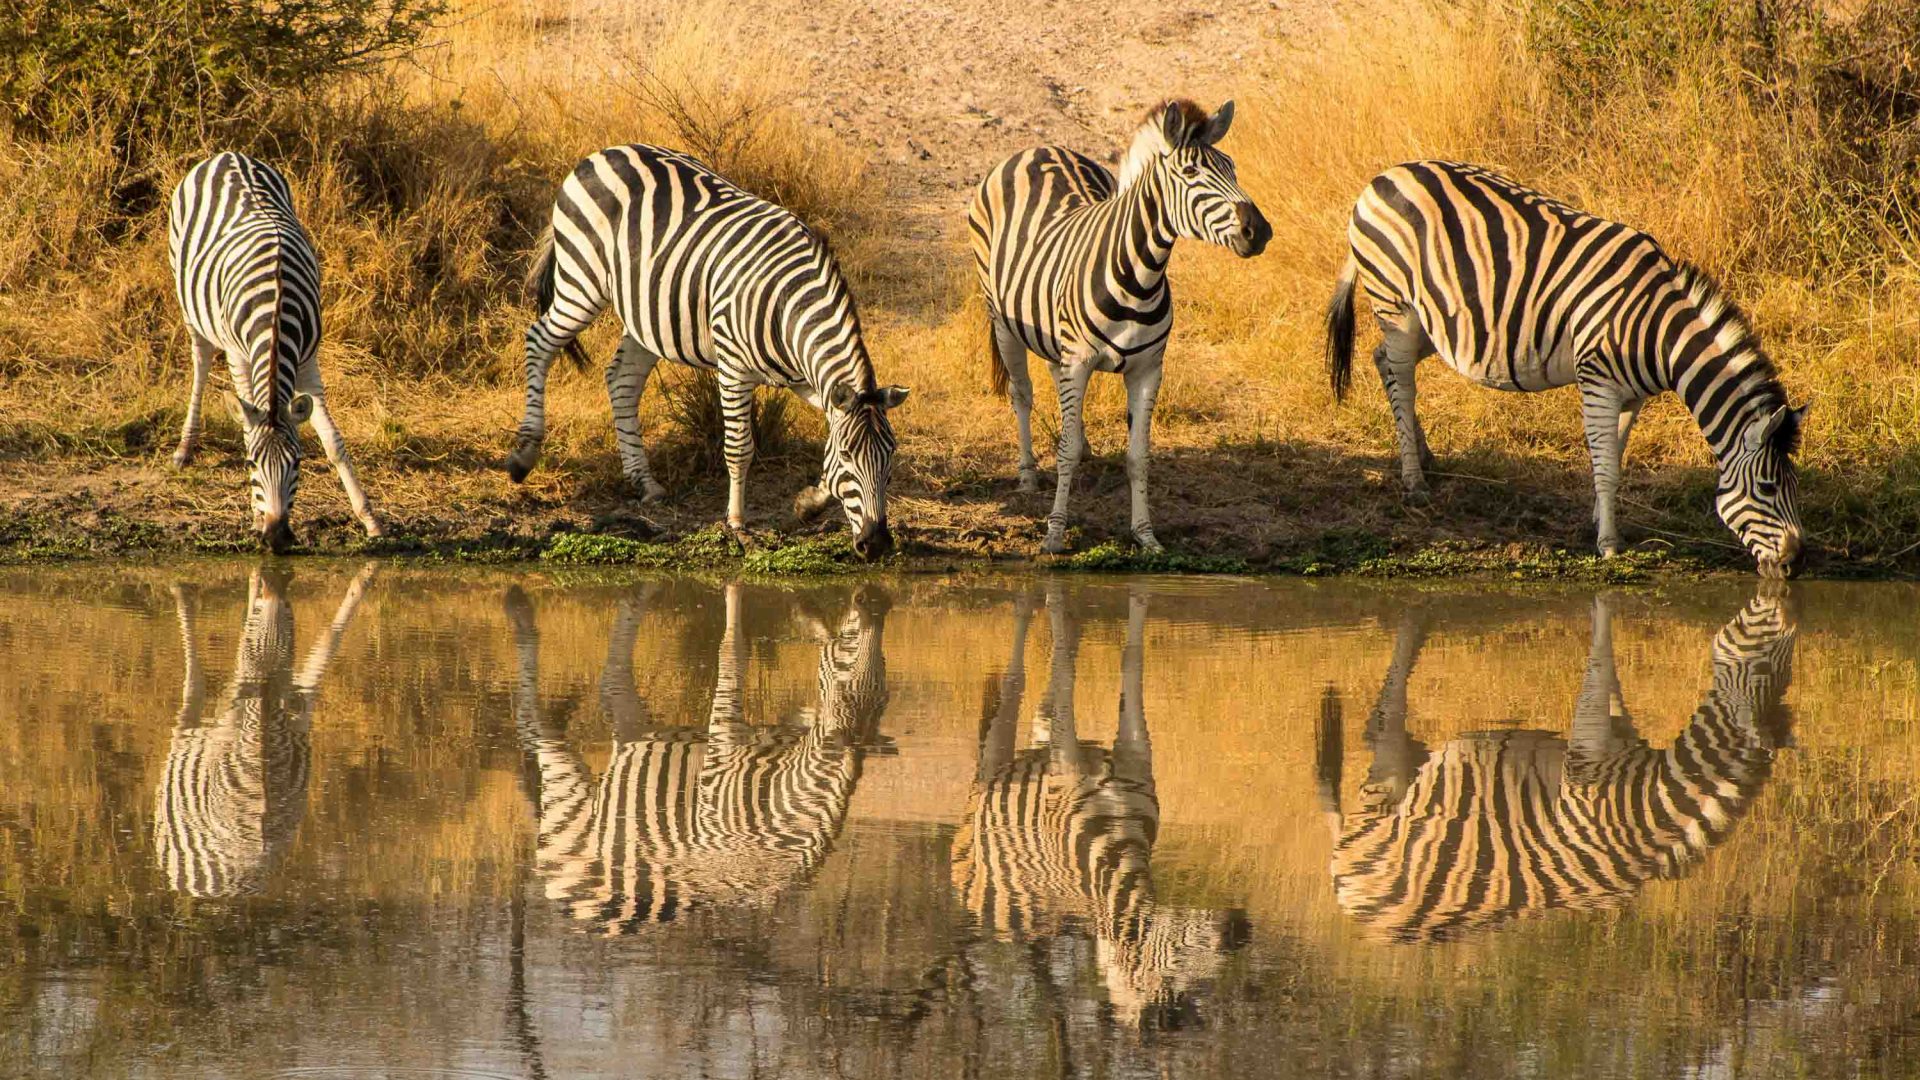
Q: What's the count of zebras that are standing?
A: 4